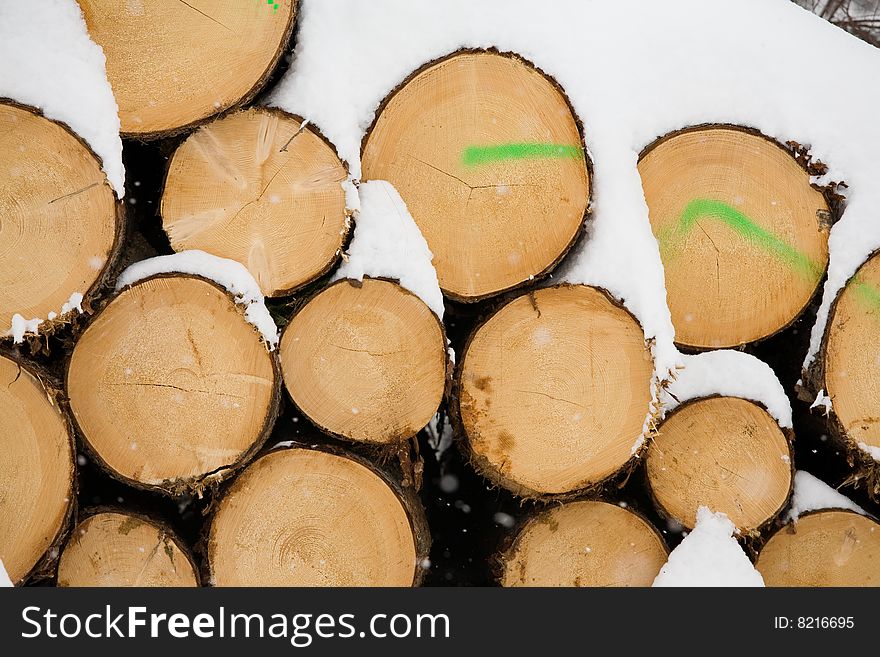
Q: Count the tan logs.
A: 15